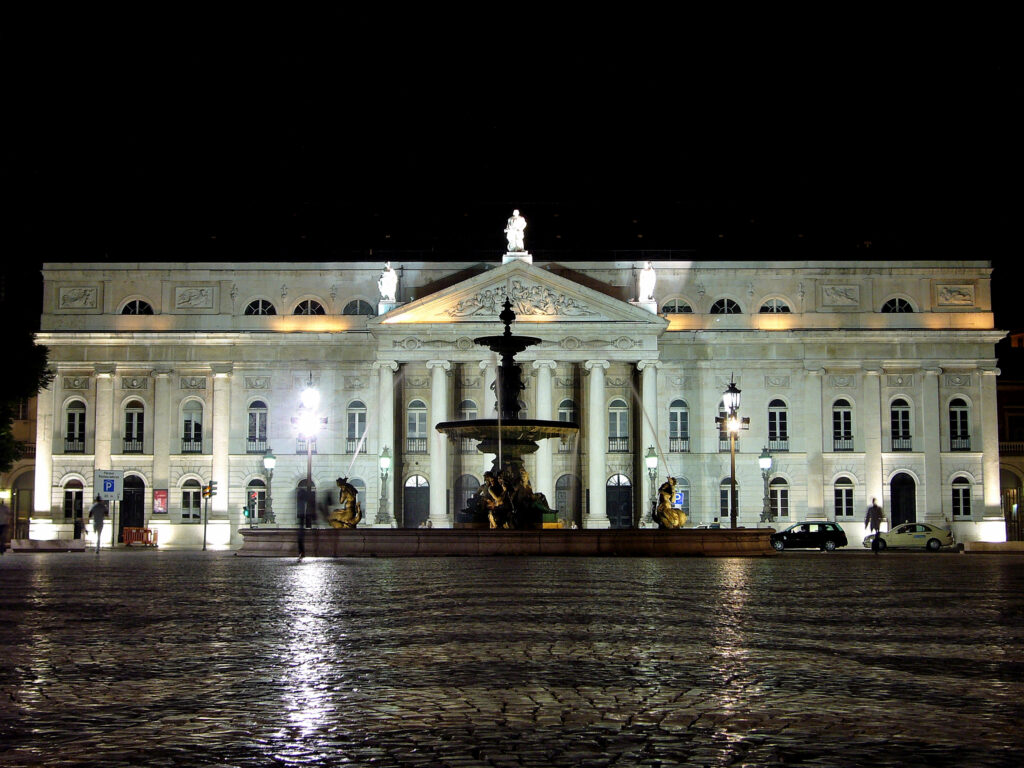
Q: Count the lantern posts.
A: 6